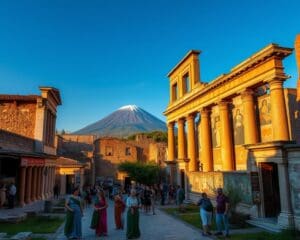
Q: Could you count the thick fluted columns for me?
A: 7